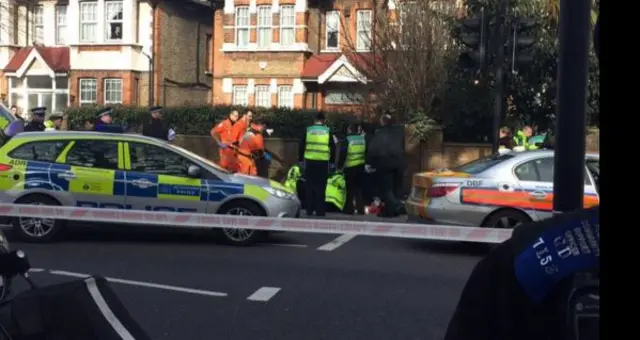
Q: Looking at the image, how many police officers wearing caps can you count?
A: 4